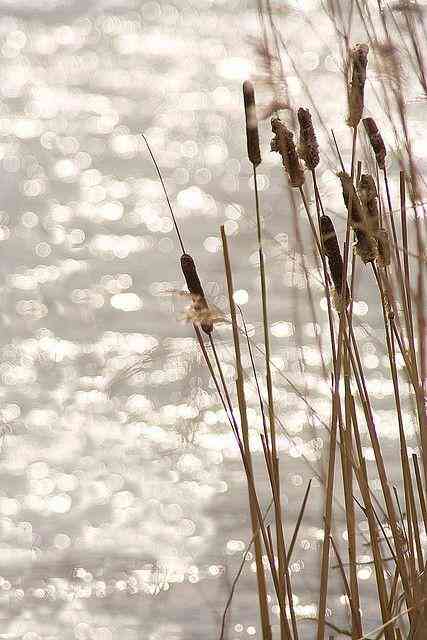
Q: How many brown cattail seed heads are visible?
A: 9